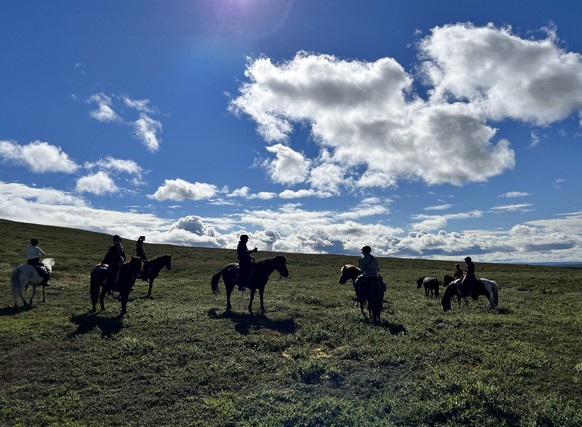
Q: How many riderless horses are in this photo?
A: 1